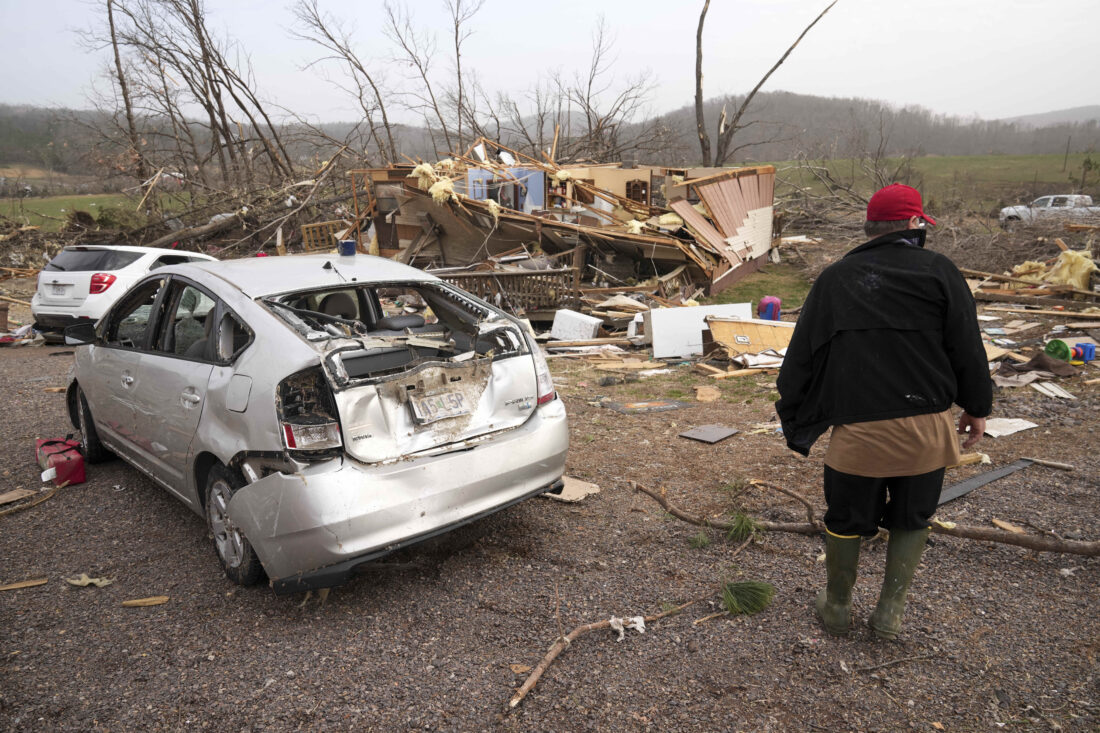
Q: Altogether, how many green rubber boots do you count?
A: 2